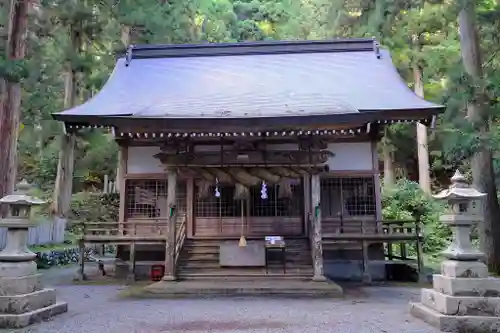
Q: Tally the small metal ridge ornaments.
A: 2